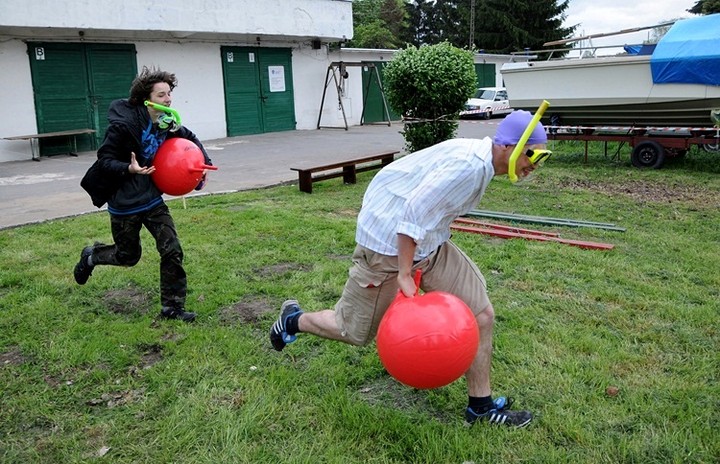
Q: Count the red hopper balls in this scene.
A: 2